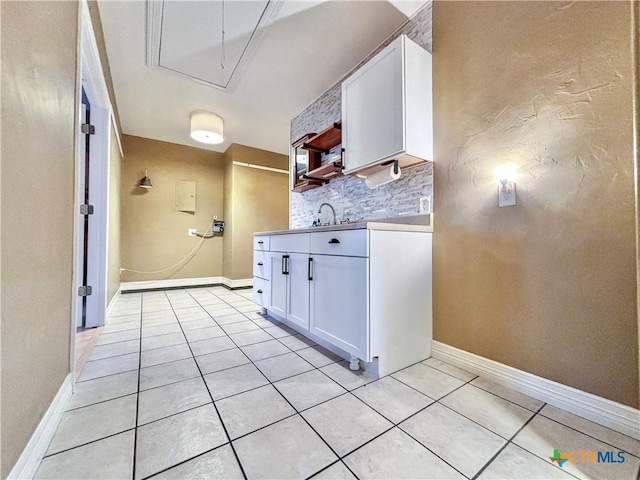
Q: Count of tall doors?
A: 1